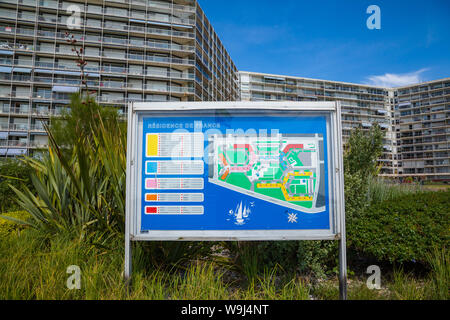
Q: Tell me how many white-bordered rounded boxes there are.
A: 5